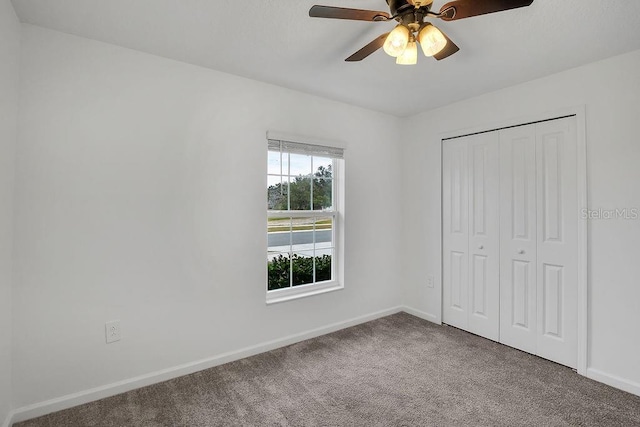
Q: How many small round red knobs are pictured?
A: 0